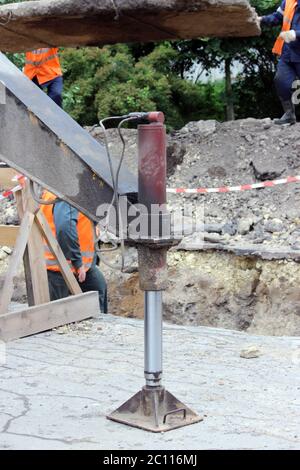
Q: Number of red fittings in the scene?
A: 1